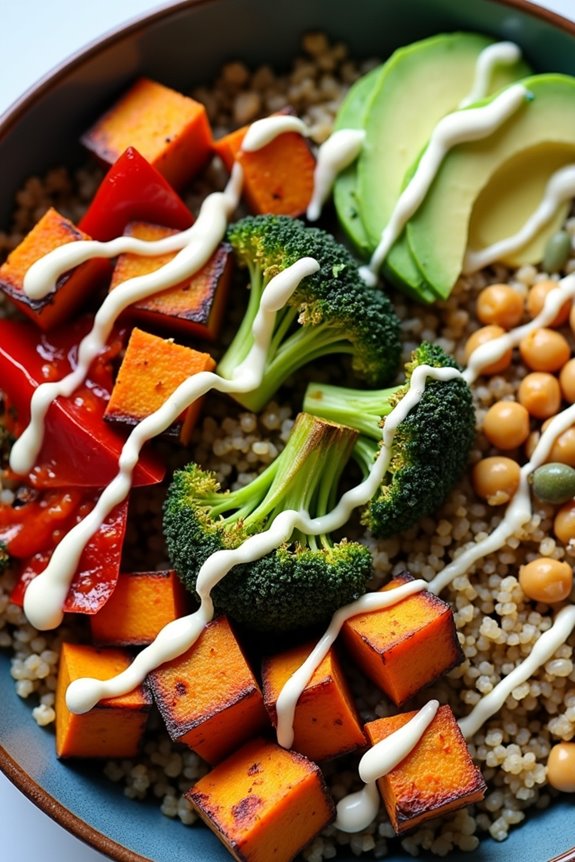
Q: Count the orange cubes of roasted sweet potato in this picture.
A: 12